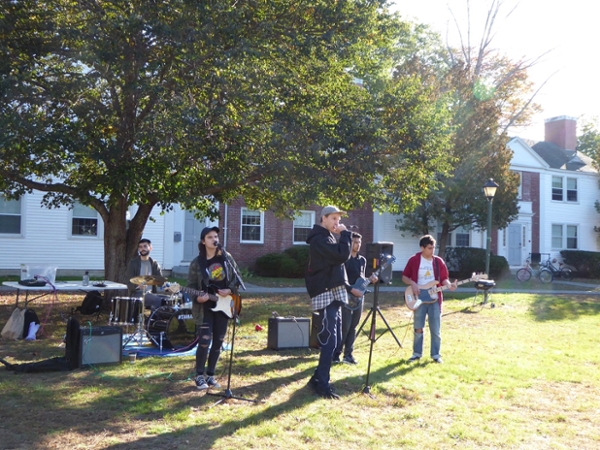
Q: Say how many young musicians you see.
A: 5